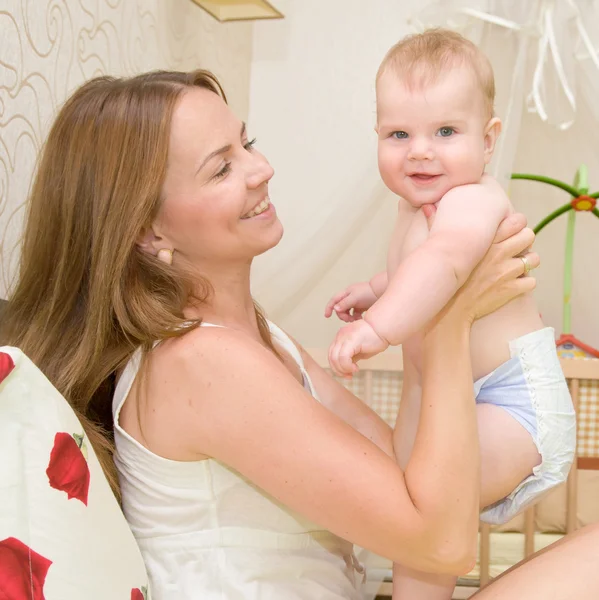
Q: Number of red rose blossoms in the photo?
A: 4